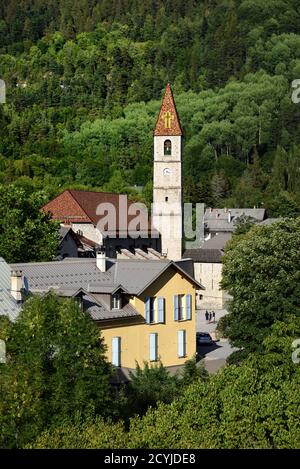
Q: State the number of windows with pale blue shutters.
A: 5